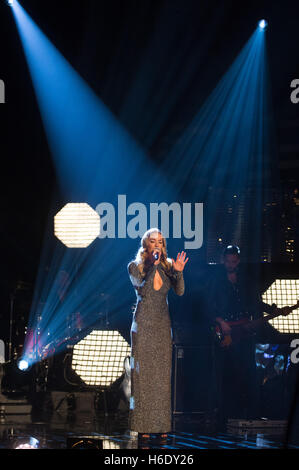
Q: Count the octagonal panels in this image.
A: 3